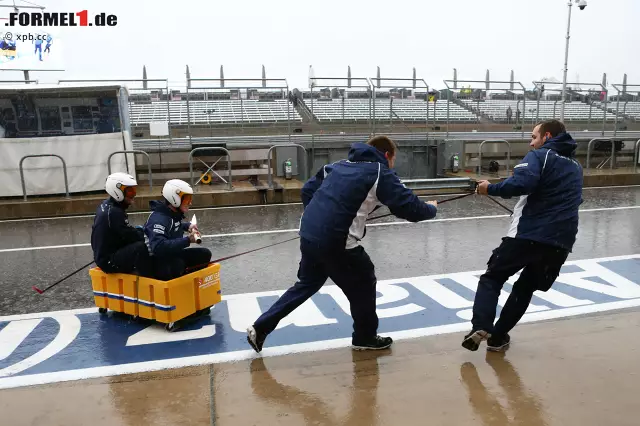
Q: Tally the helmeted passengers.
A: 2